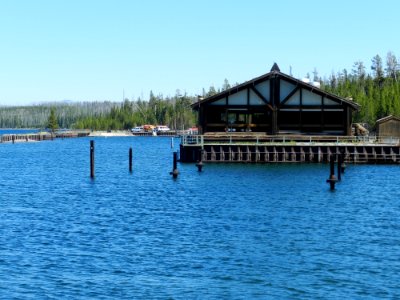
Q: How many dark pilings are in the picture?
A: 7